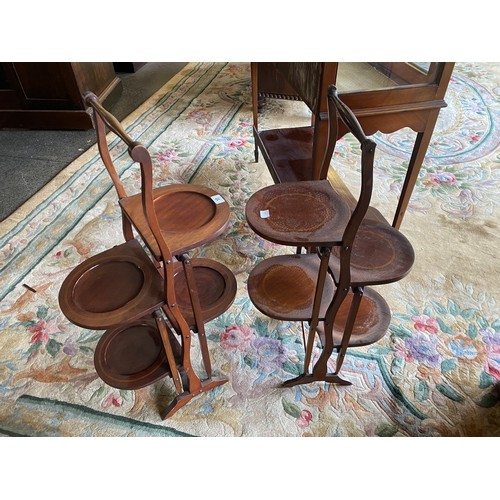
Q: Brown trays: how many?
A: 8